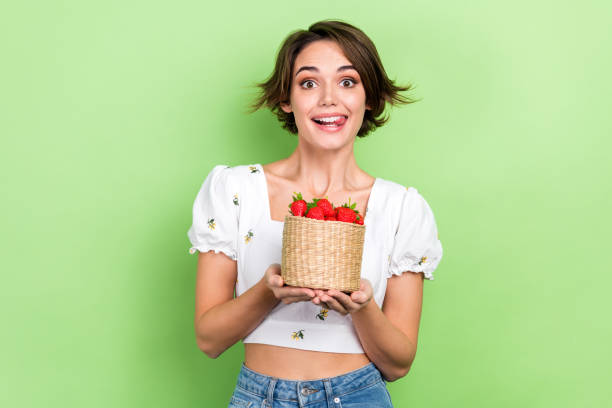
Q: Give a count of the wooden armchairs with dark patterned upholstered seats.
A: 0